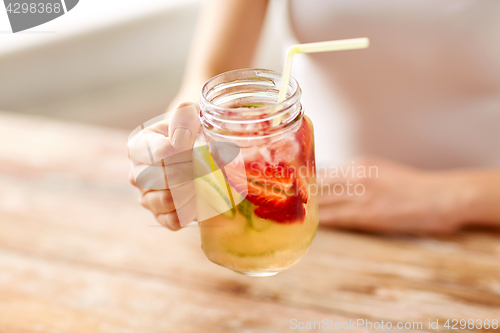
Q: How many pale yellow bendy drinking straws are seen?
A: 1